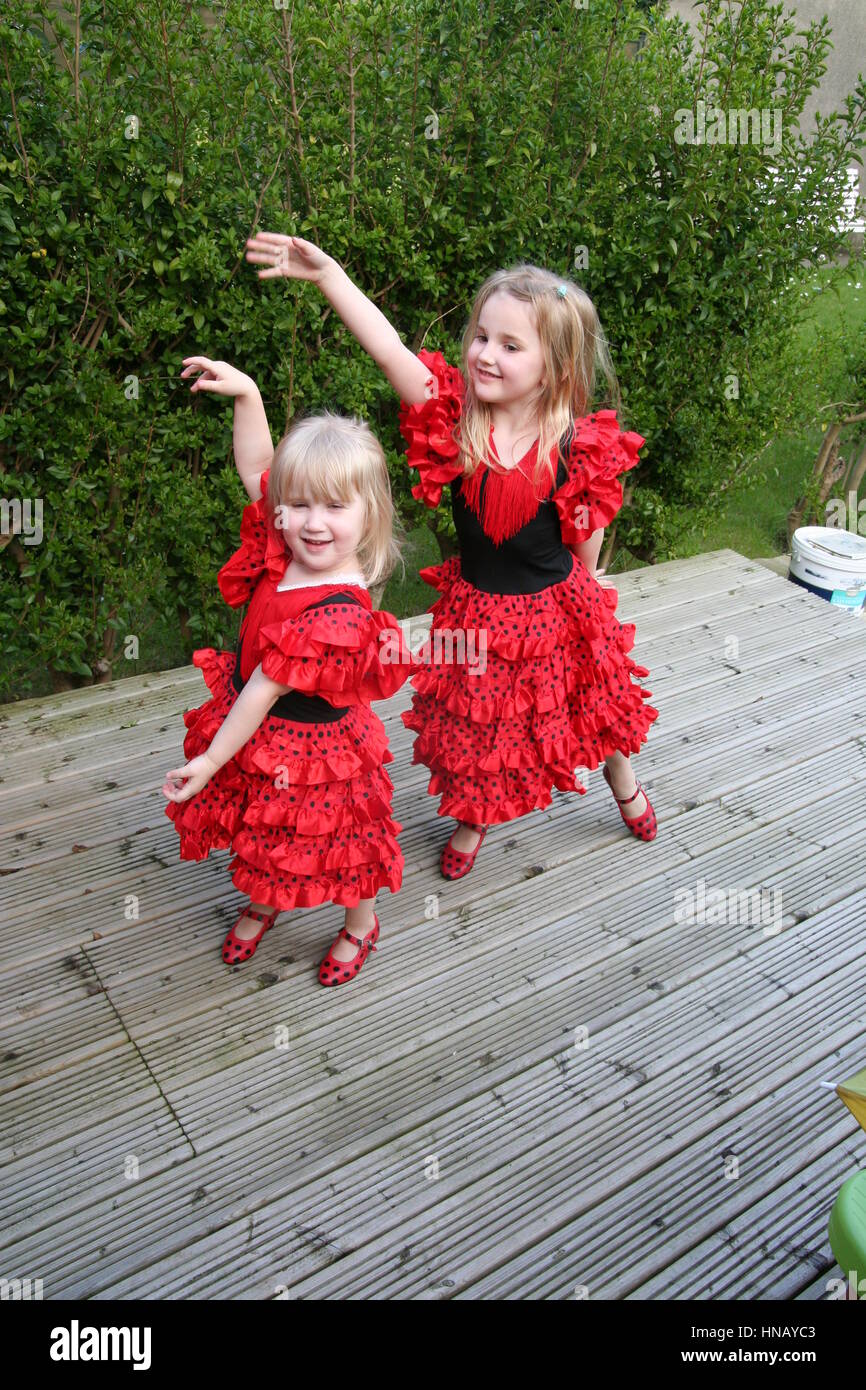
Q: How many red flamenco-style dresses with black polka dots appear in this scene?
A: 2